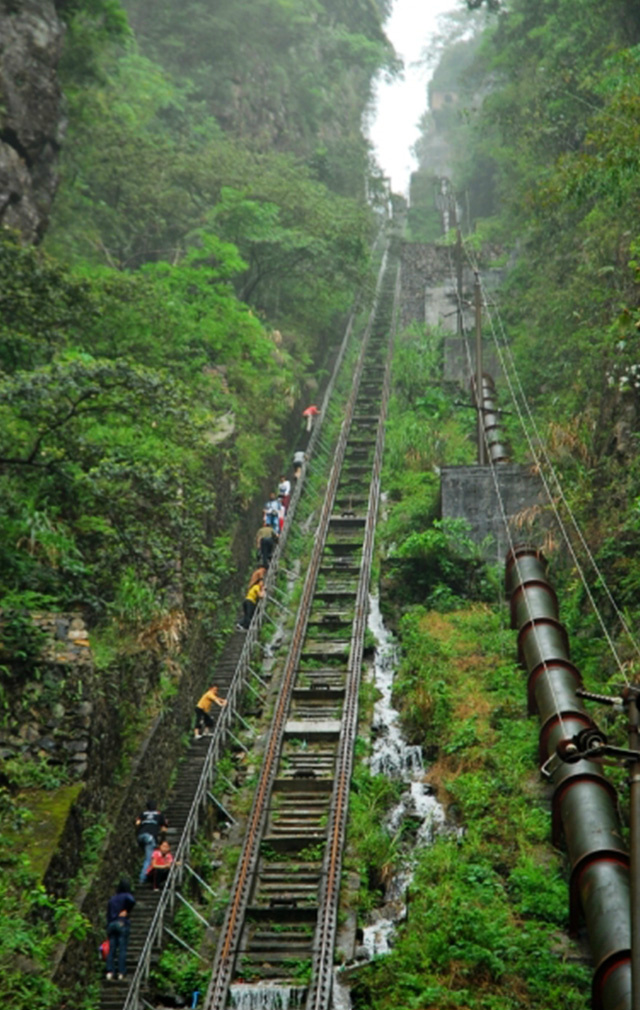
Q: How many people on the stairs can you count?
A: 12